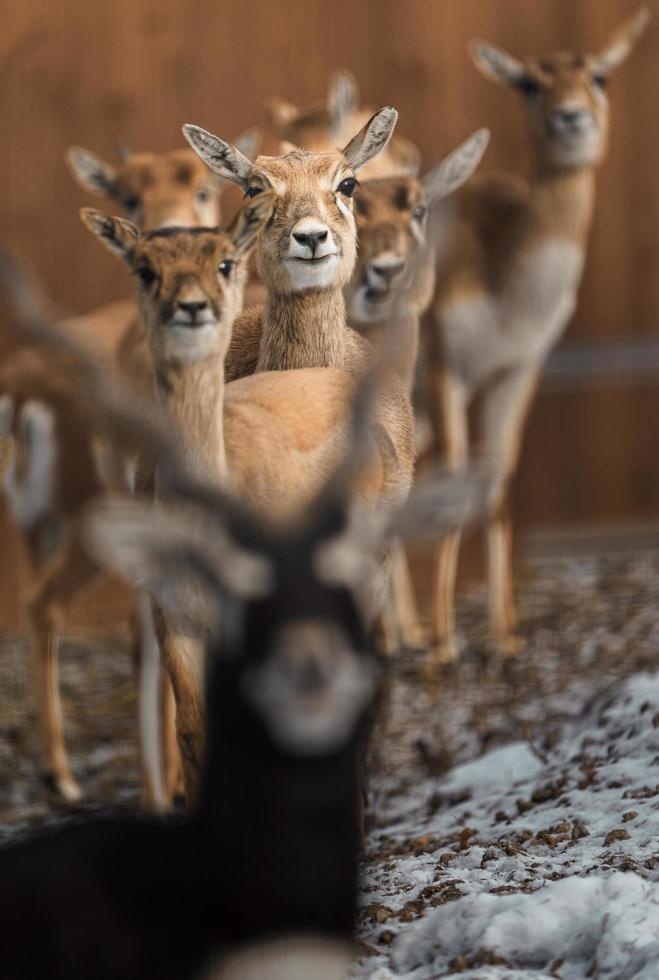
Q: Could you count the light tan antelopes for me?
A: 6